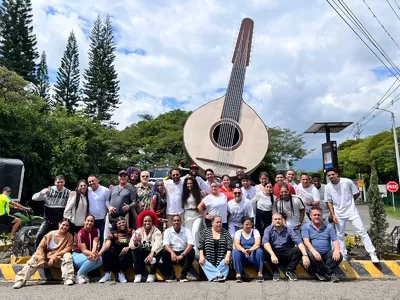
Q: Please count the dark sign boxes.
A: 1